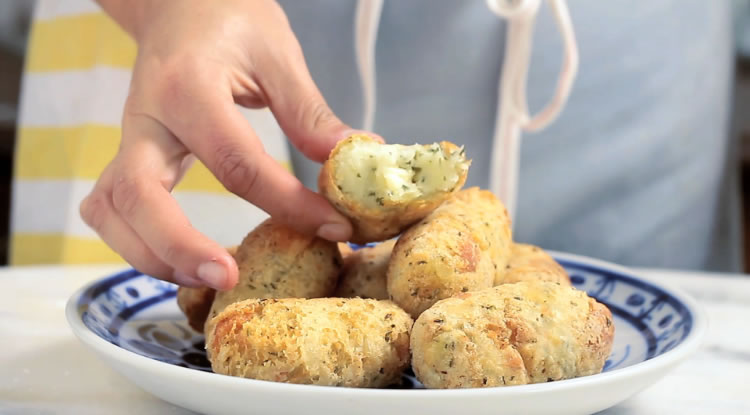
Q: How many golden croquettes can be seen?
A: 8